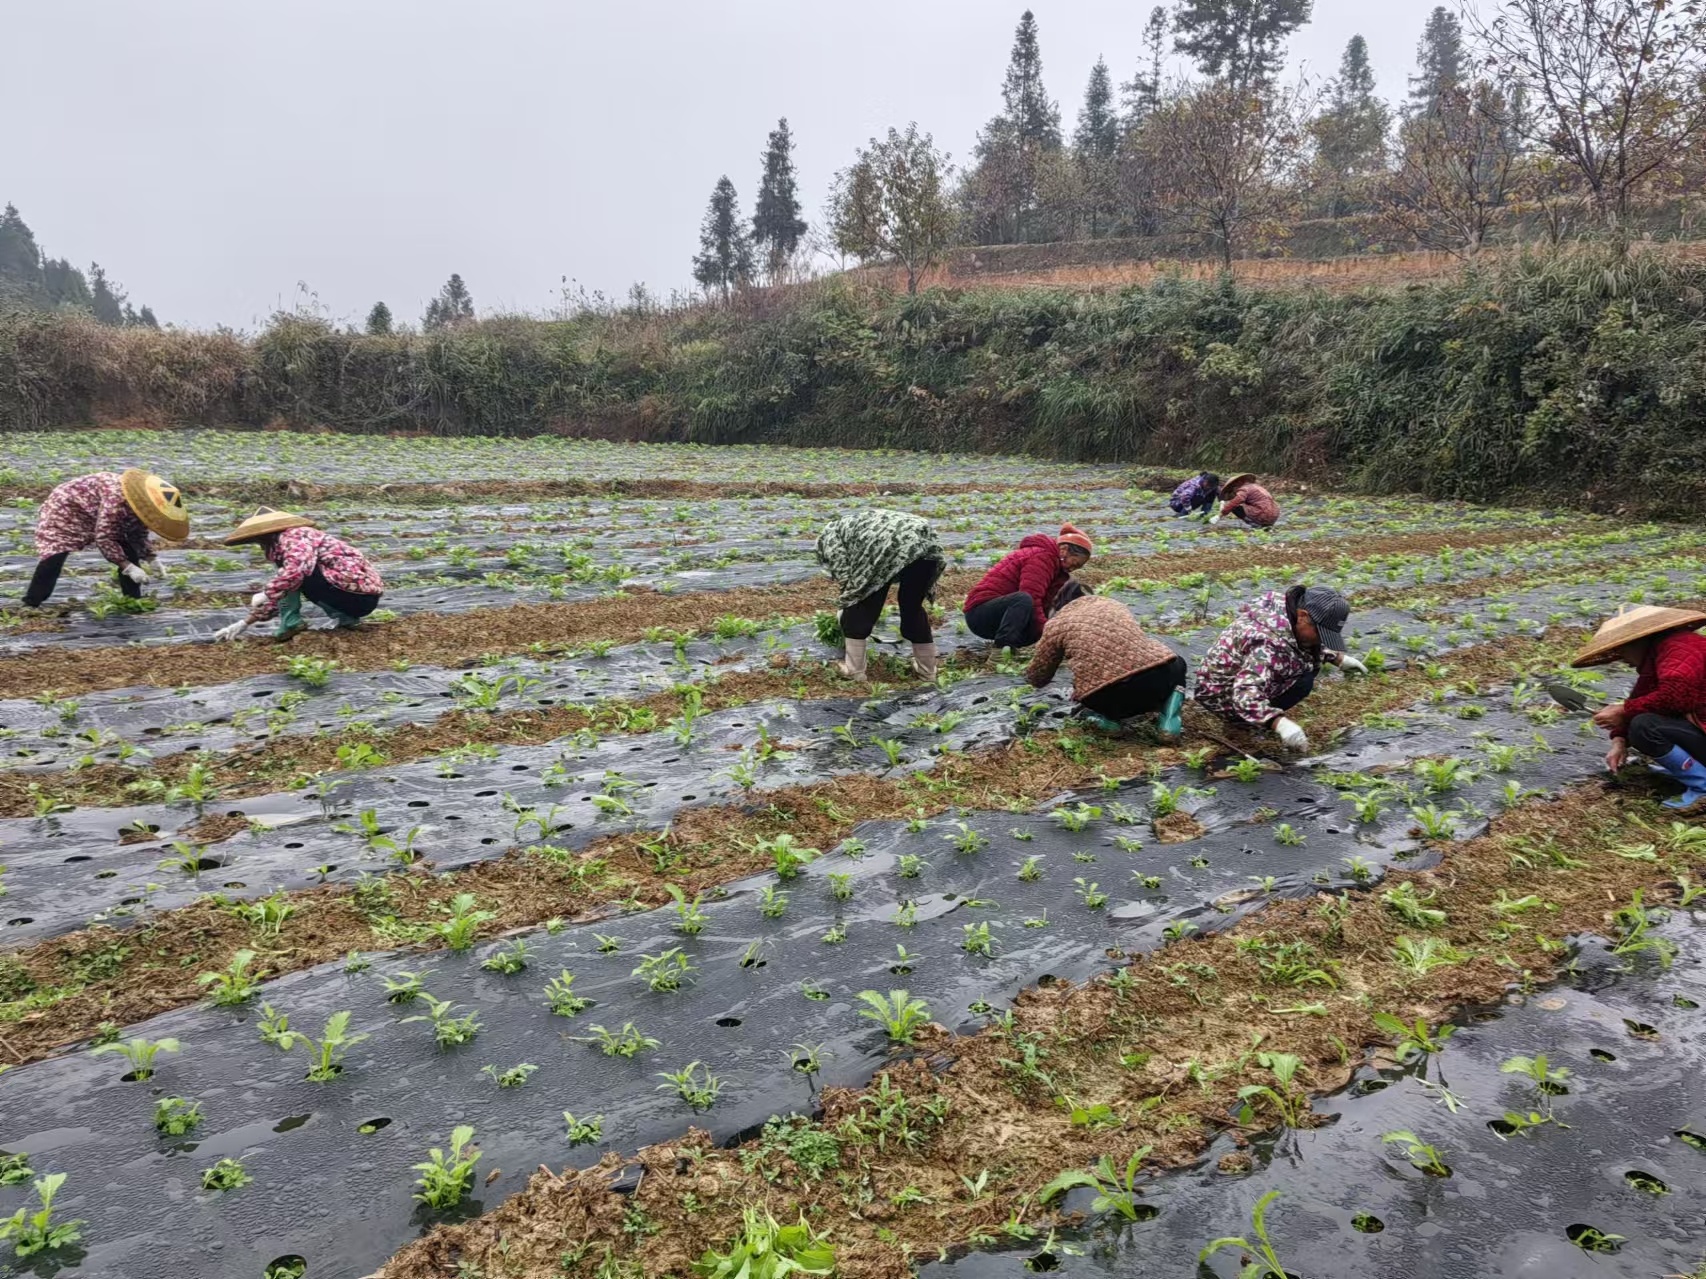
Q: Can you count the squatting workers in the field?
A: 7